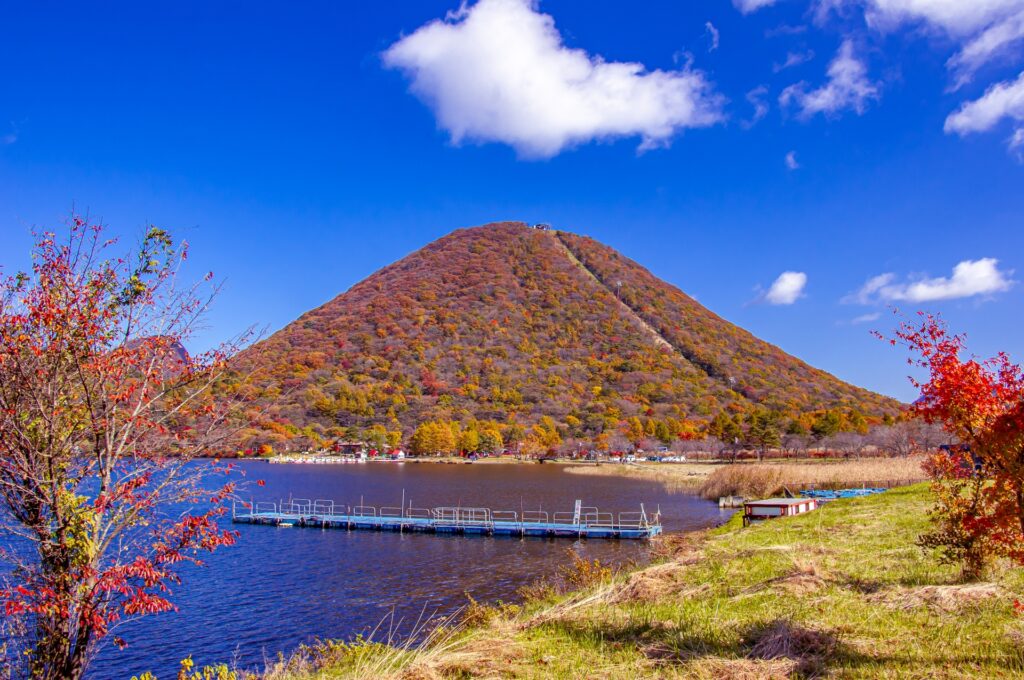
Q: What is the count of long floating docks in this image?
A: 1